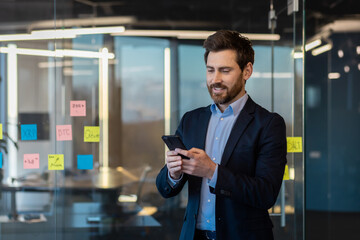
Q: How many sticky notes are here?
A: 11